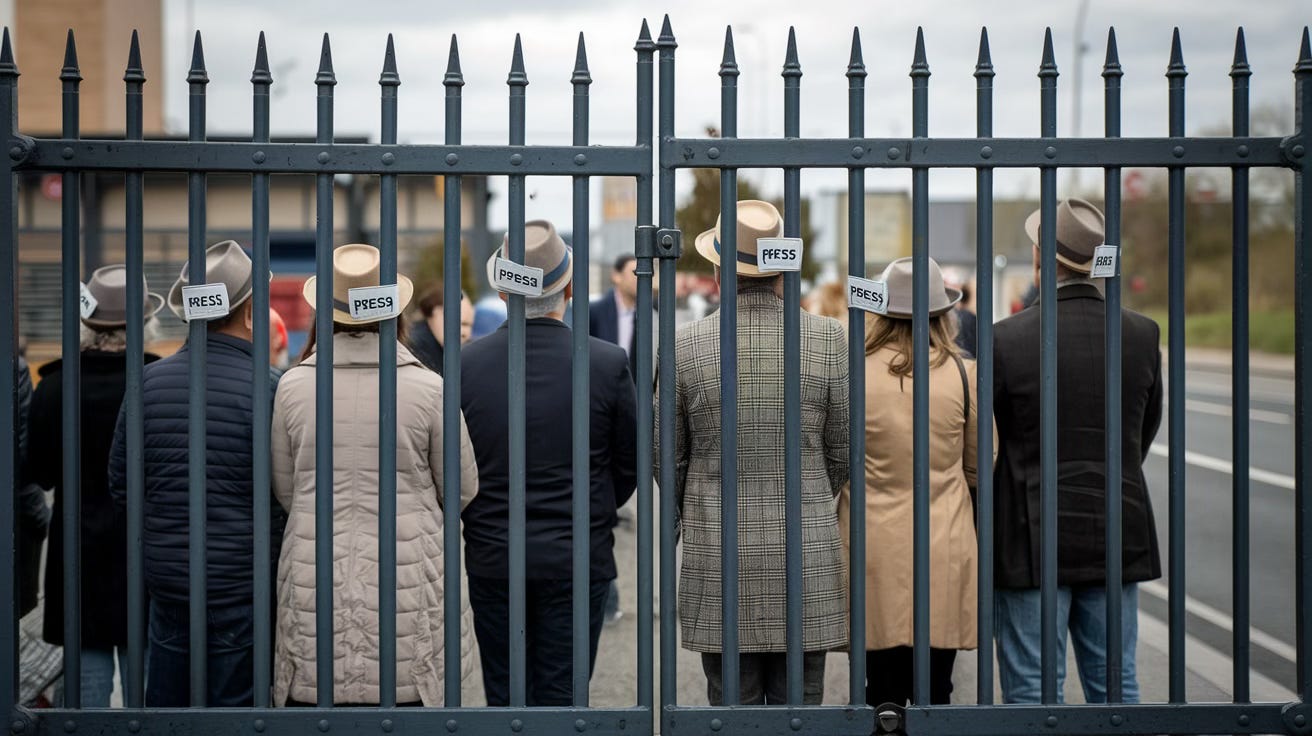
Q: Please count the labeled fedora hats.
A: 7